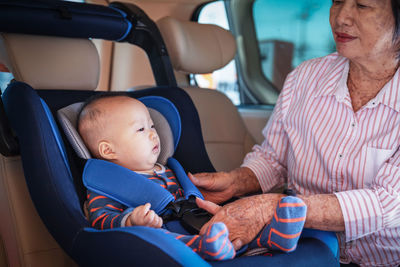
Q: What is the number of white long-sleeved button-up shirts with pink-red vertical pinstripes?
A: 1